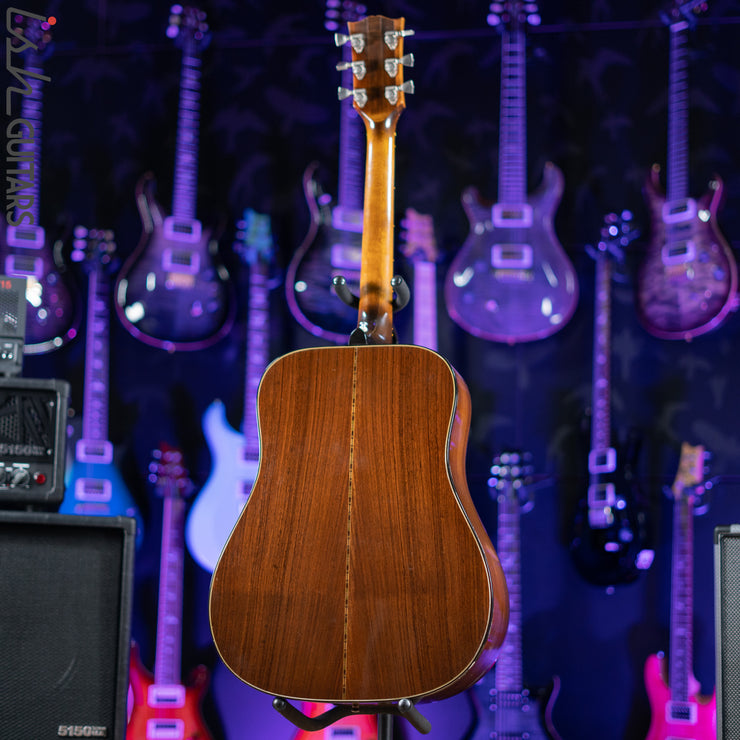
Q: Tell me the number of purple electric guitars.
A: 5